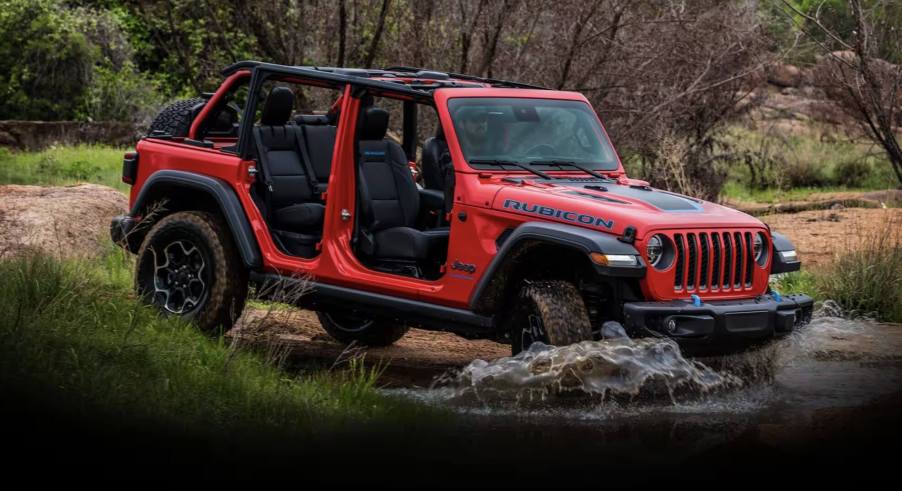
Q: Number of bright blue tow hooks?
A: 2